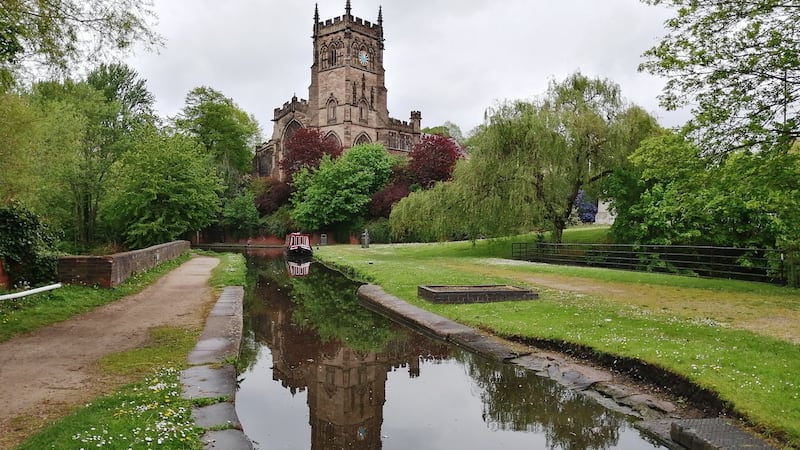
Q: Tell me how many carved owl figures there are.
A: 0